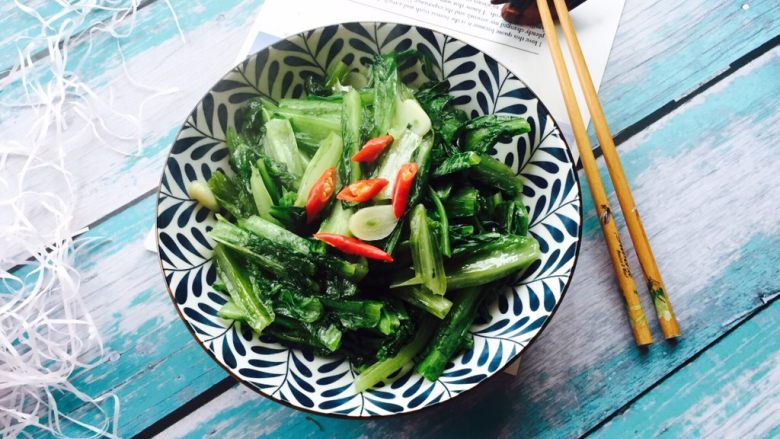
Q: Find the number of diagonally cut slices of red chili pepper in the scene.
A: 5